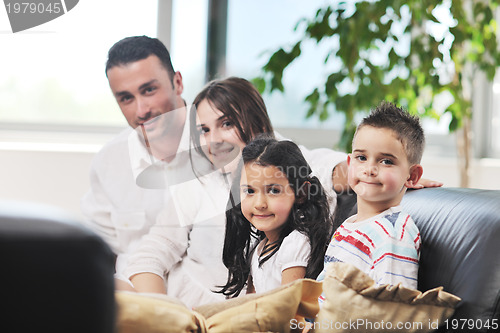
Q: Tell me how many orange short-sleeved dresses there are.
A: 0